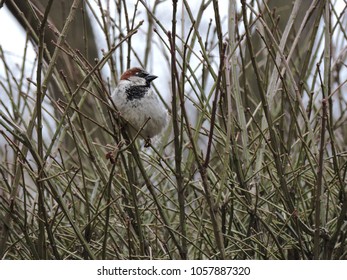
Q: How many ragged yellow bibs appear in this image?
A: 0